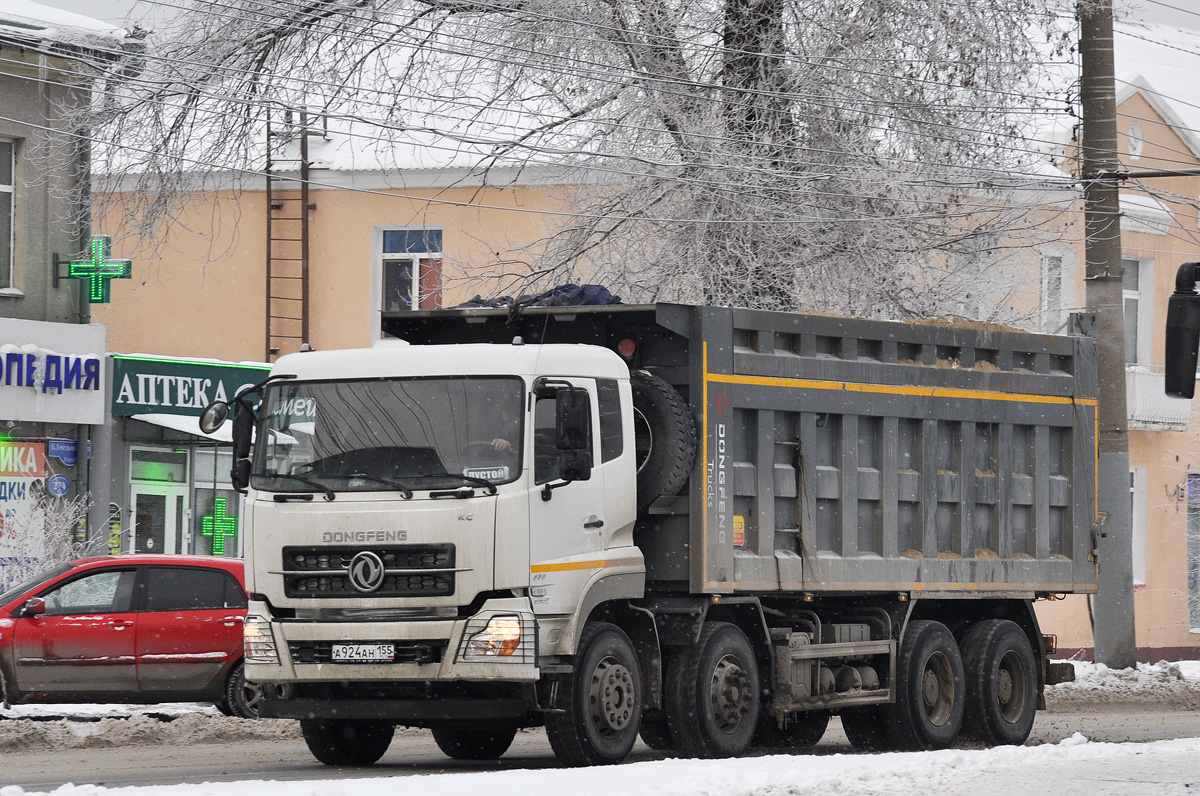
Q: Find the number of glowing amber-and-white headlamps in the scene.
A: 2